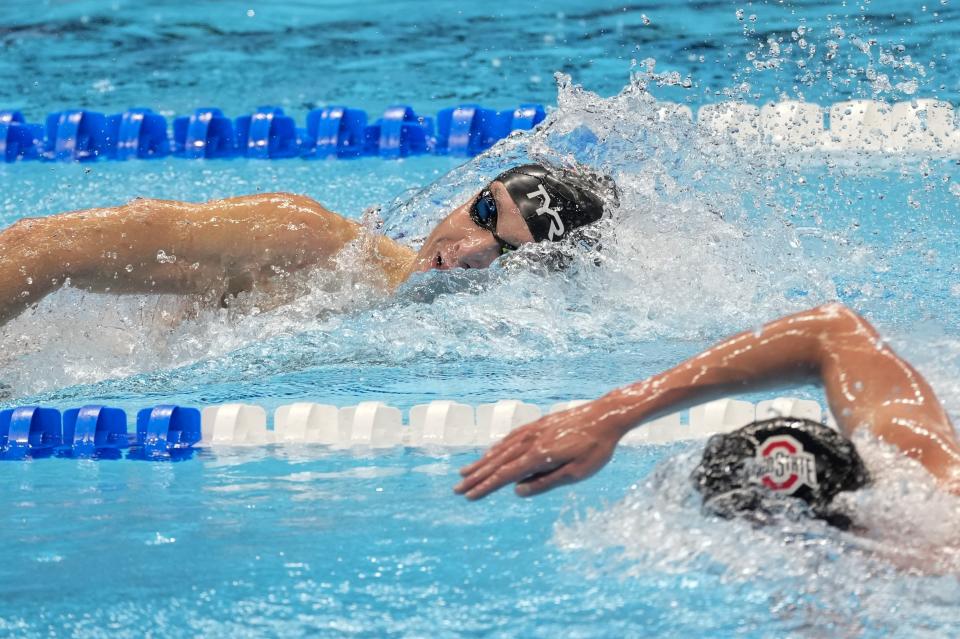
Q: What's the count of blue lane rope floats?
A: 12